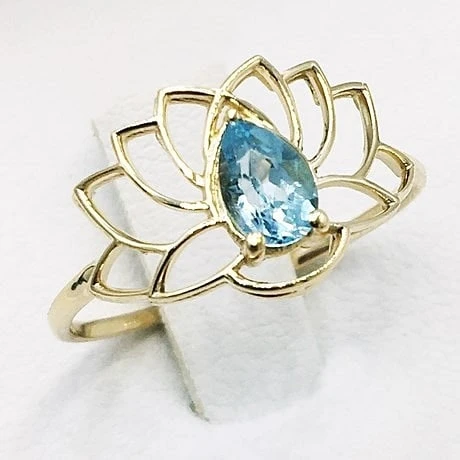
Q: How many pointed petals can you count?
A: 10